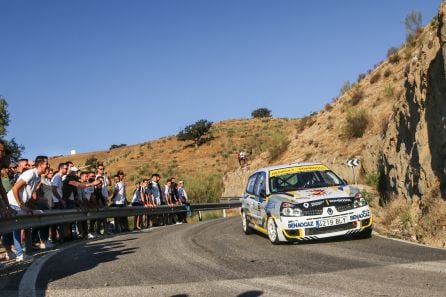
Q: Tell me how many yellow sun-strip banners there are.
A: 1